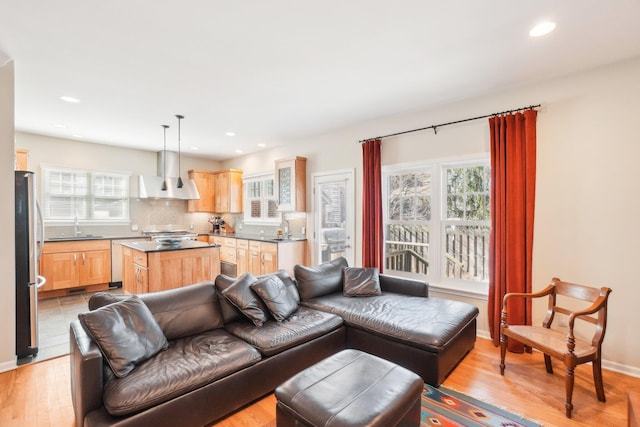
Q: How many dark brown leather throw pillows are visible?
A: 4